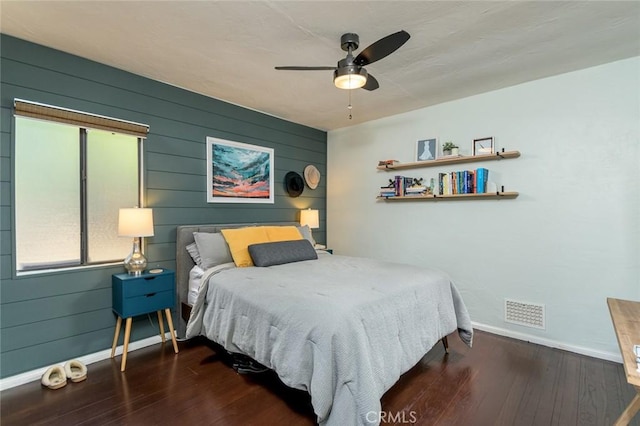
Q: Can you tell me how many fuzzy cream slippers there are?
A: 2